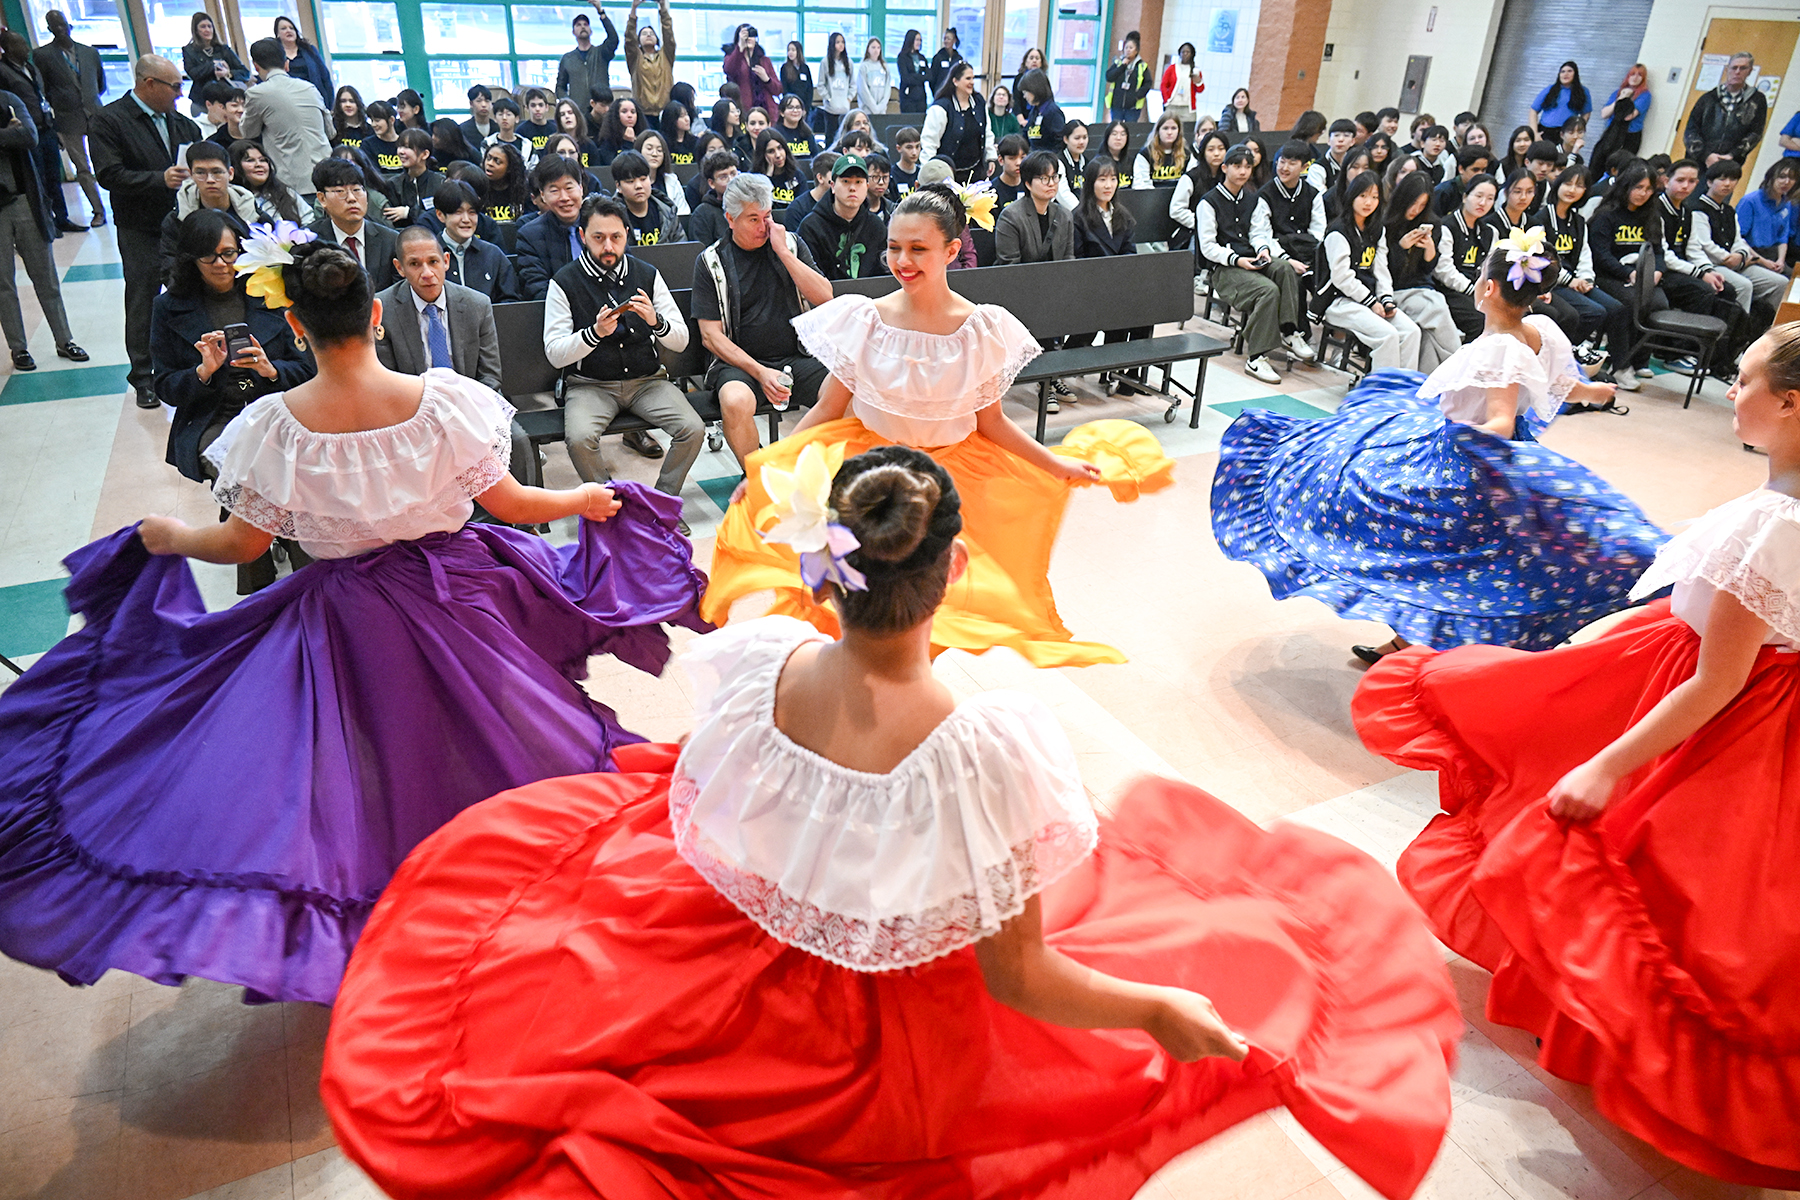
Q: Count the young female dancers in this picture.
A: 5